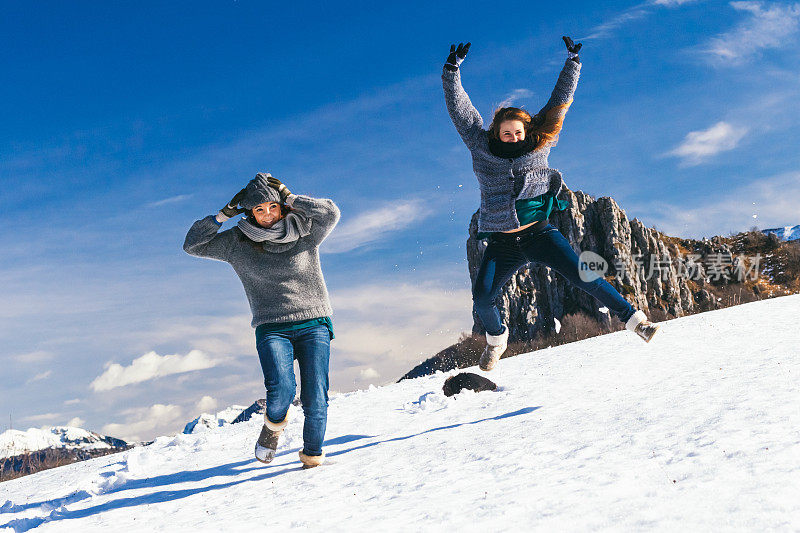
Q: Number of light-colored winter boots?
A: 4